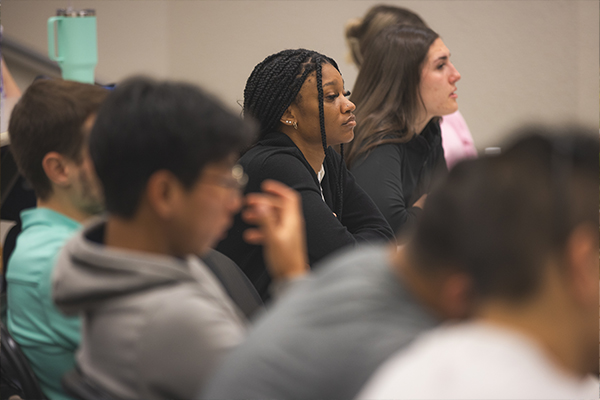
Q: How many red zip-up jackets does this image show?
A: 0